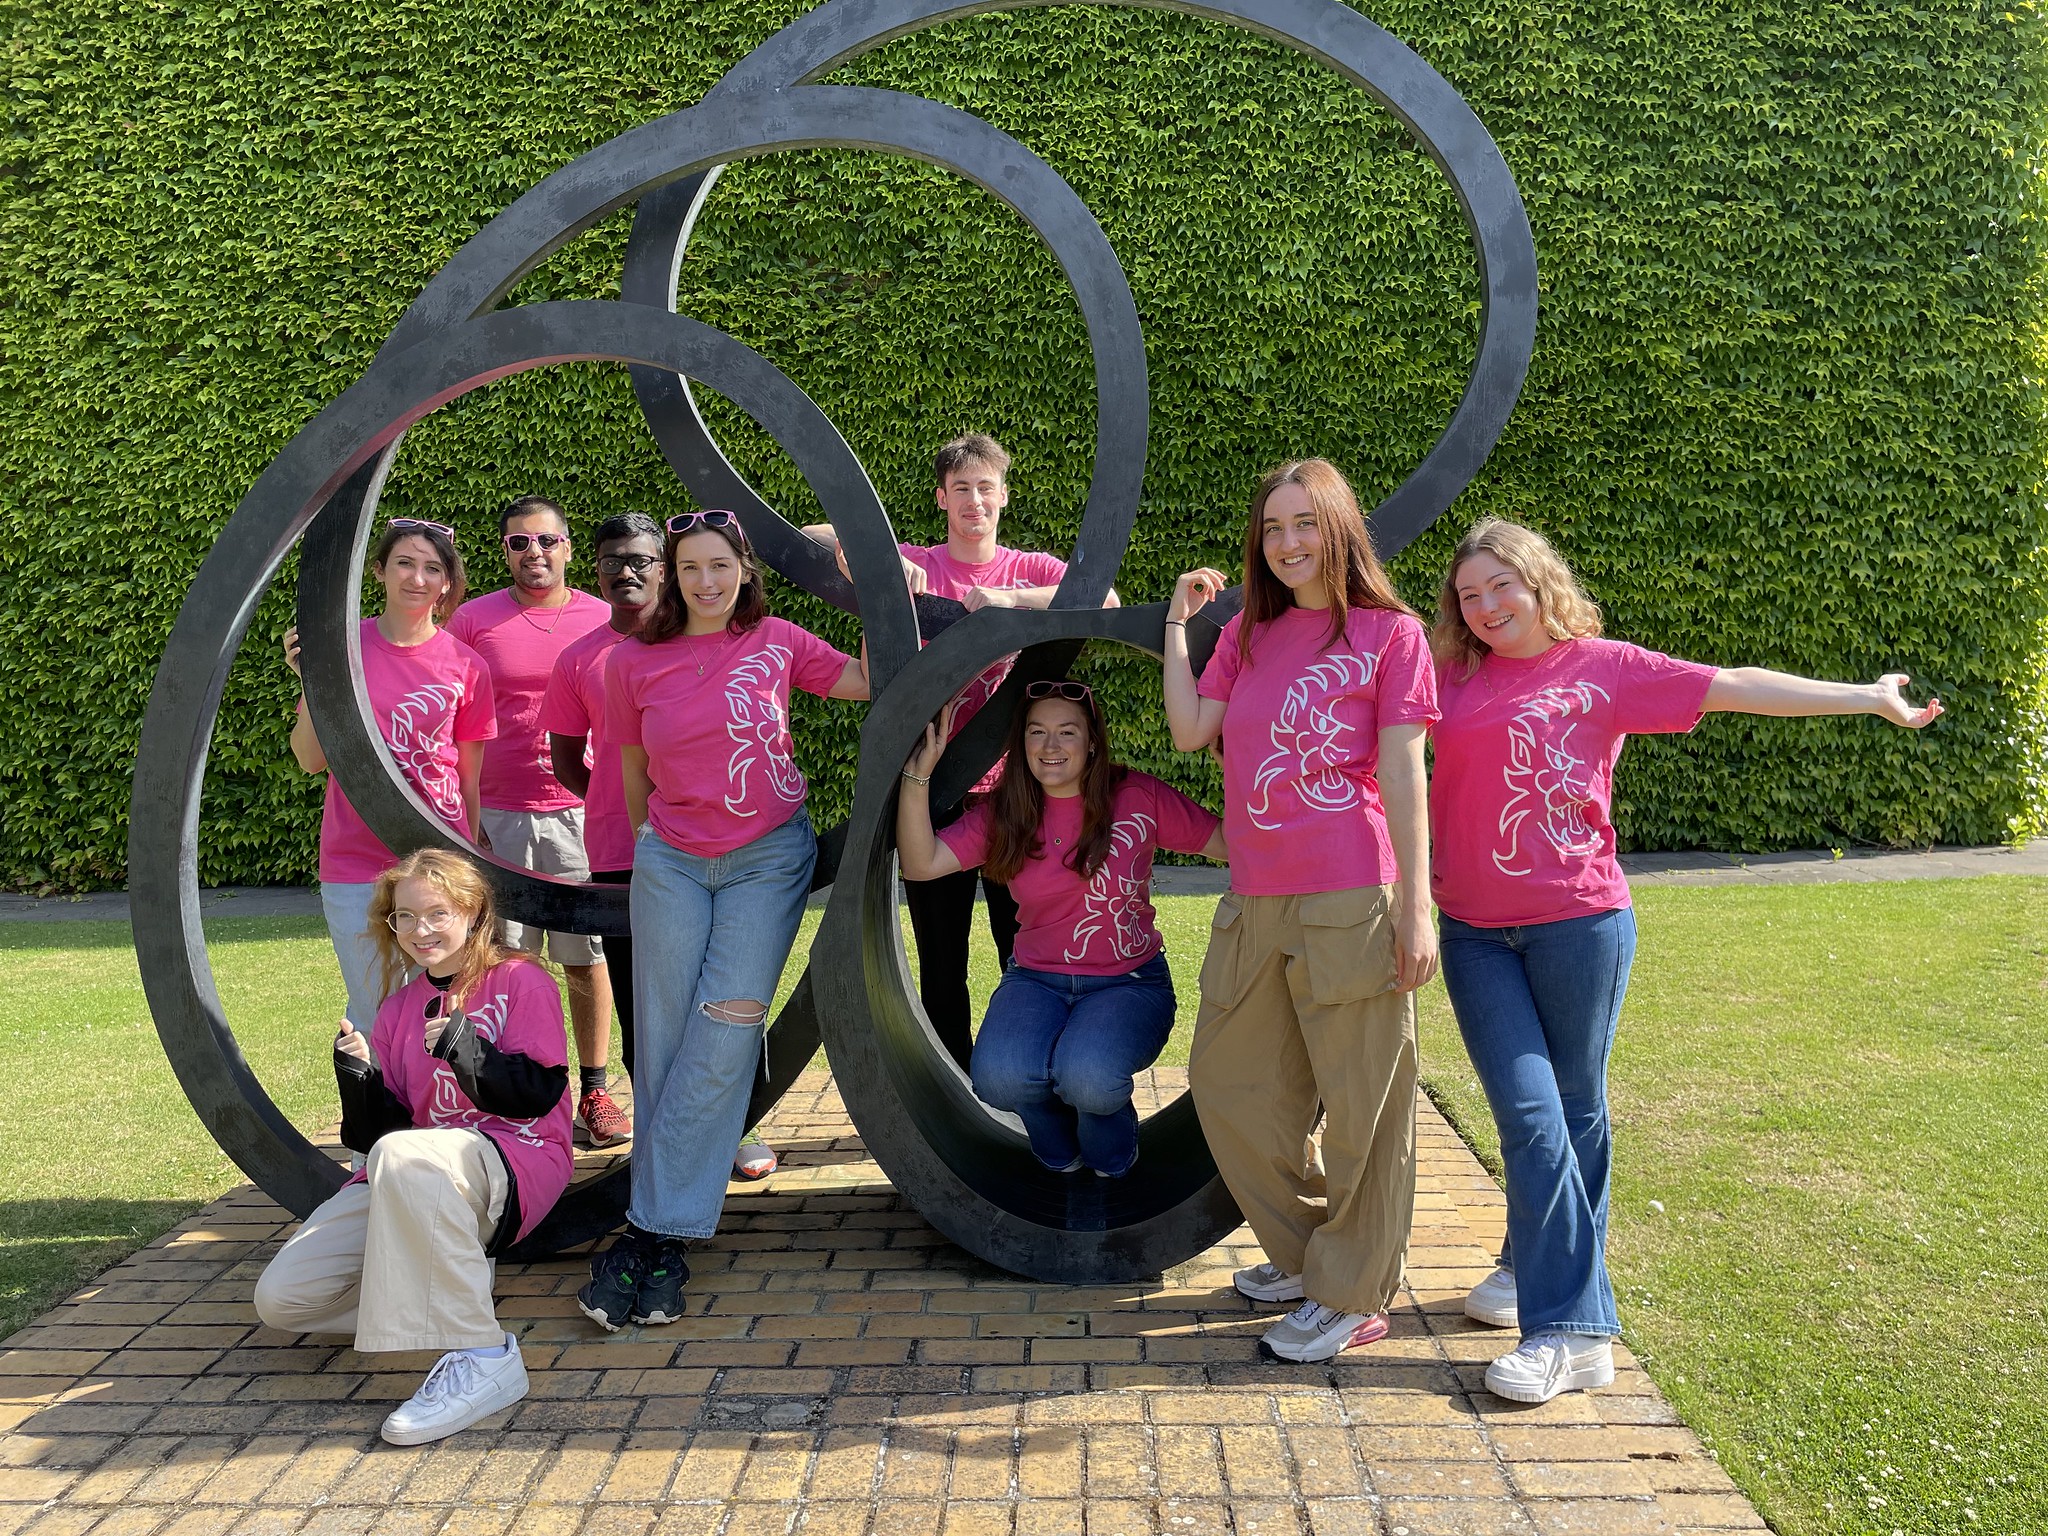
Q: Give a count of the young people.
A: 9